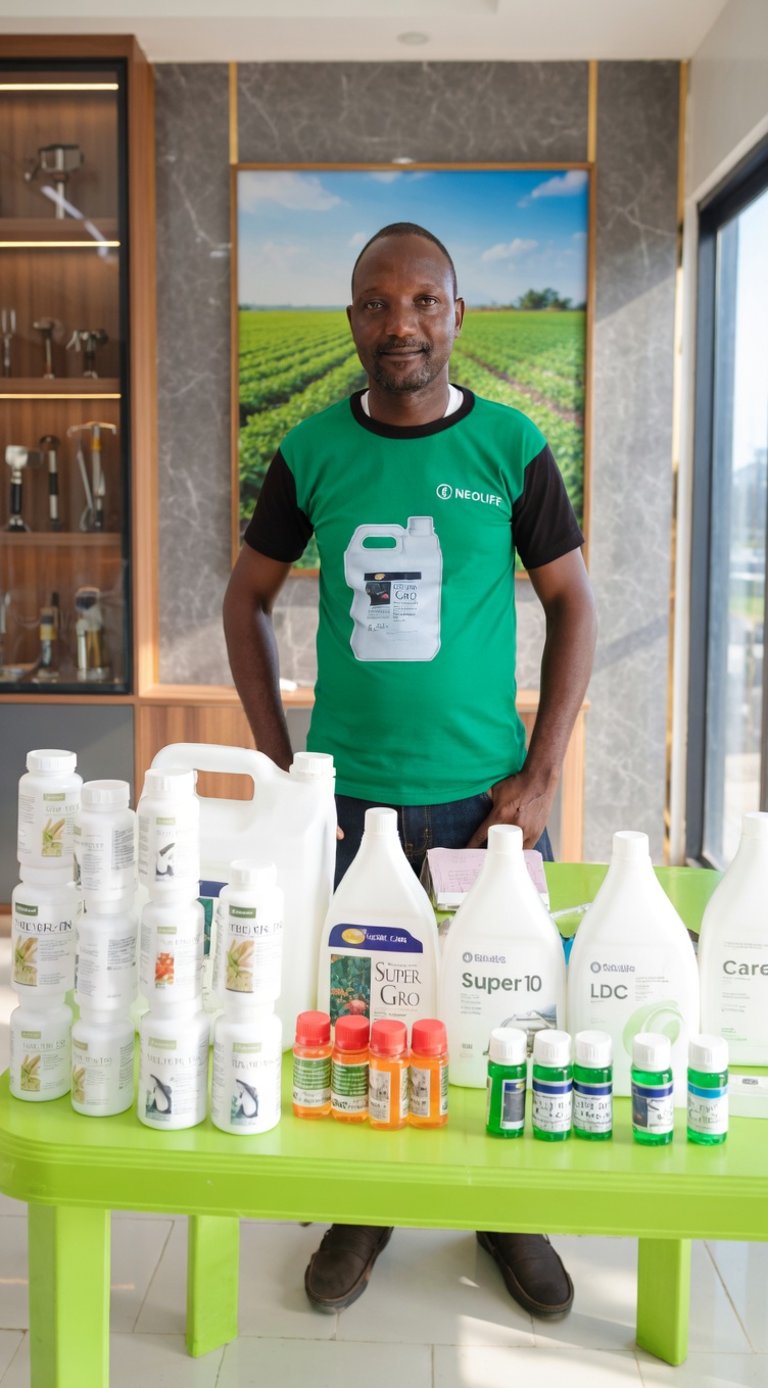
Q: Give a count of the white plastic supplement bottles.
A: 11